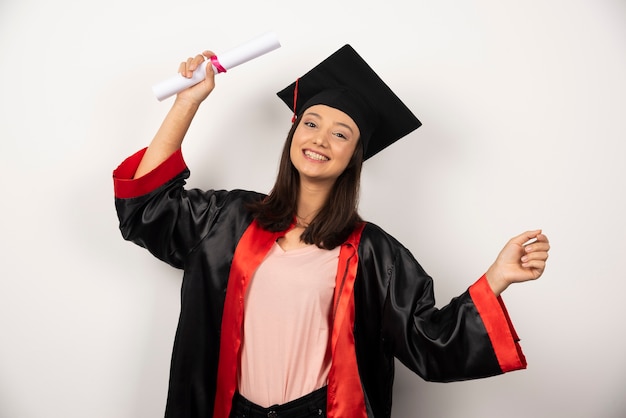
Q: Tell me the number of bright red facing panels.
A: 2